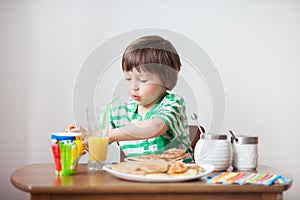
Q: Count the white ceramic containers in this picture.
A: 2